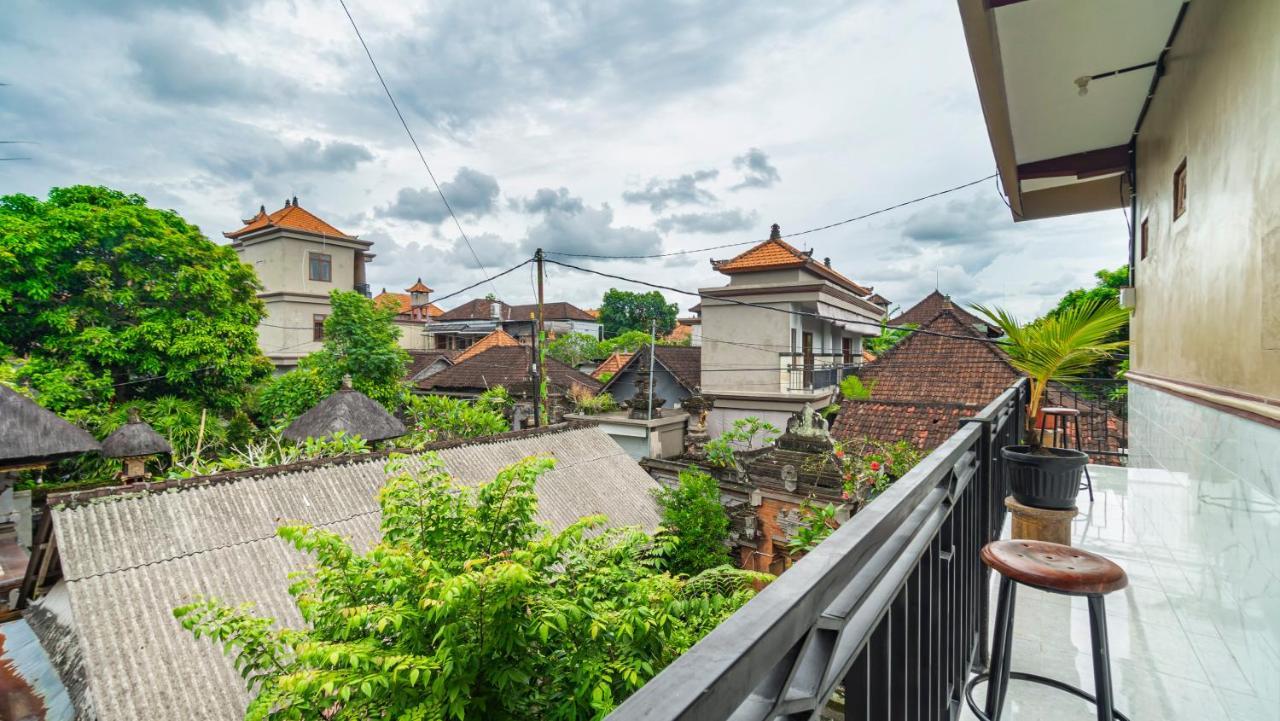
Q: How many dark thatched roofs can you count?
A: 3